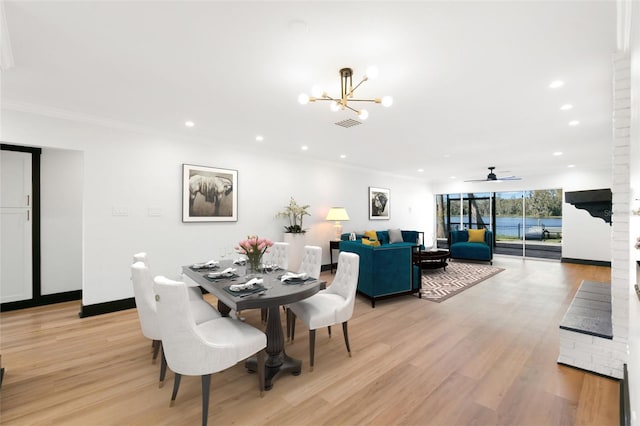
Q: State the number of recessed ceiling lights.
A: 11